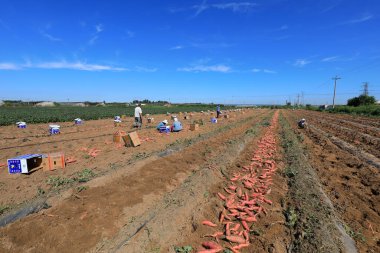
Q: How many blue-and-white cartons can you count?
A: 7